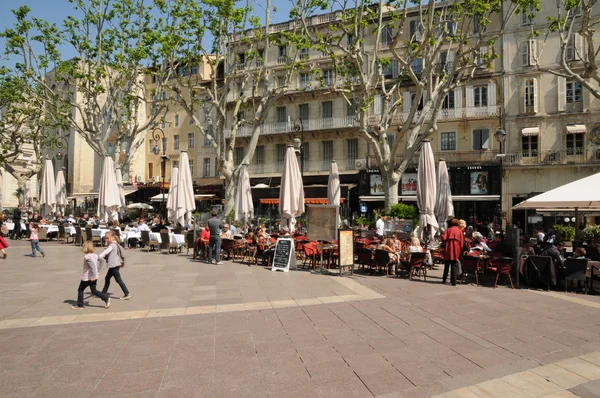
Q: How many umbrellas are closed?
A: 11